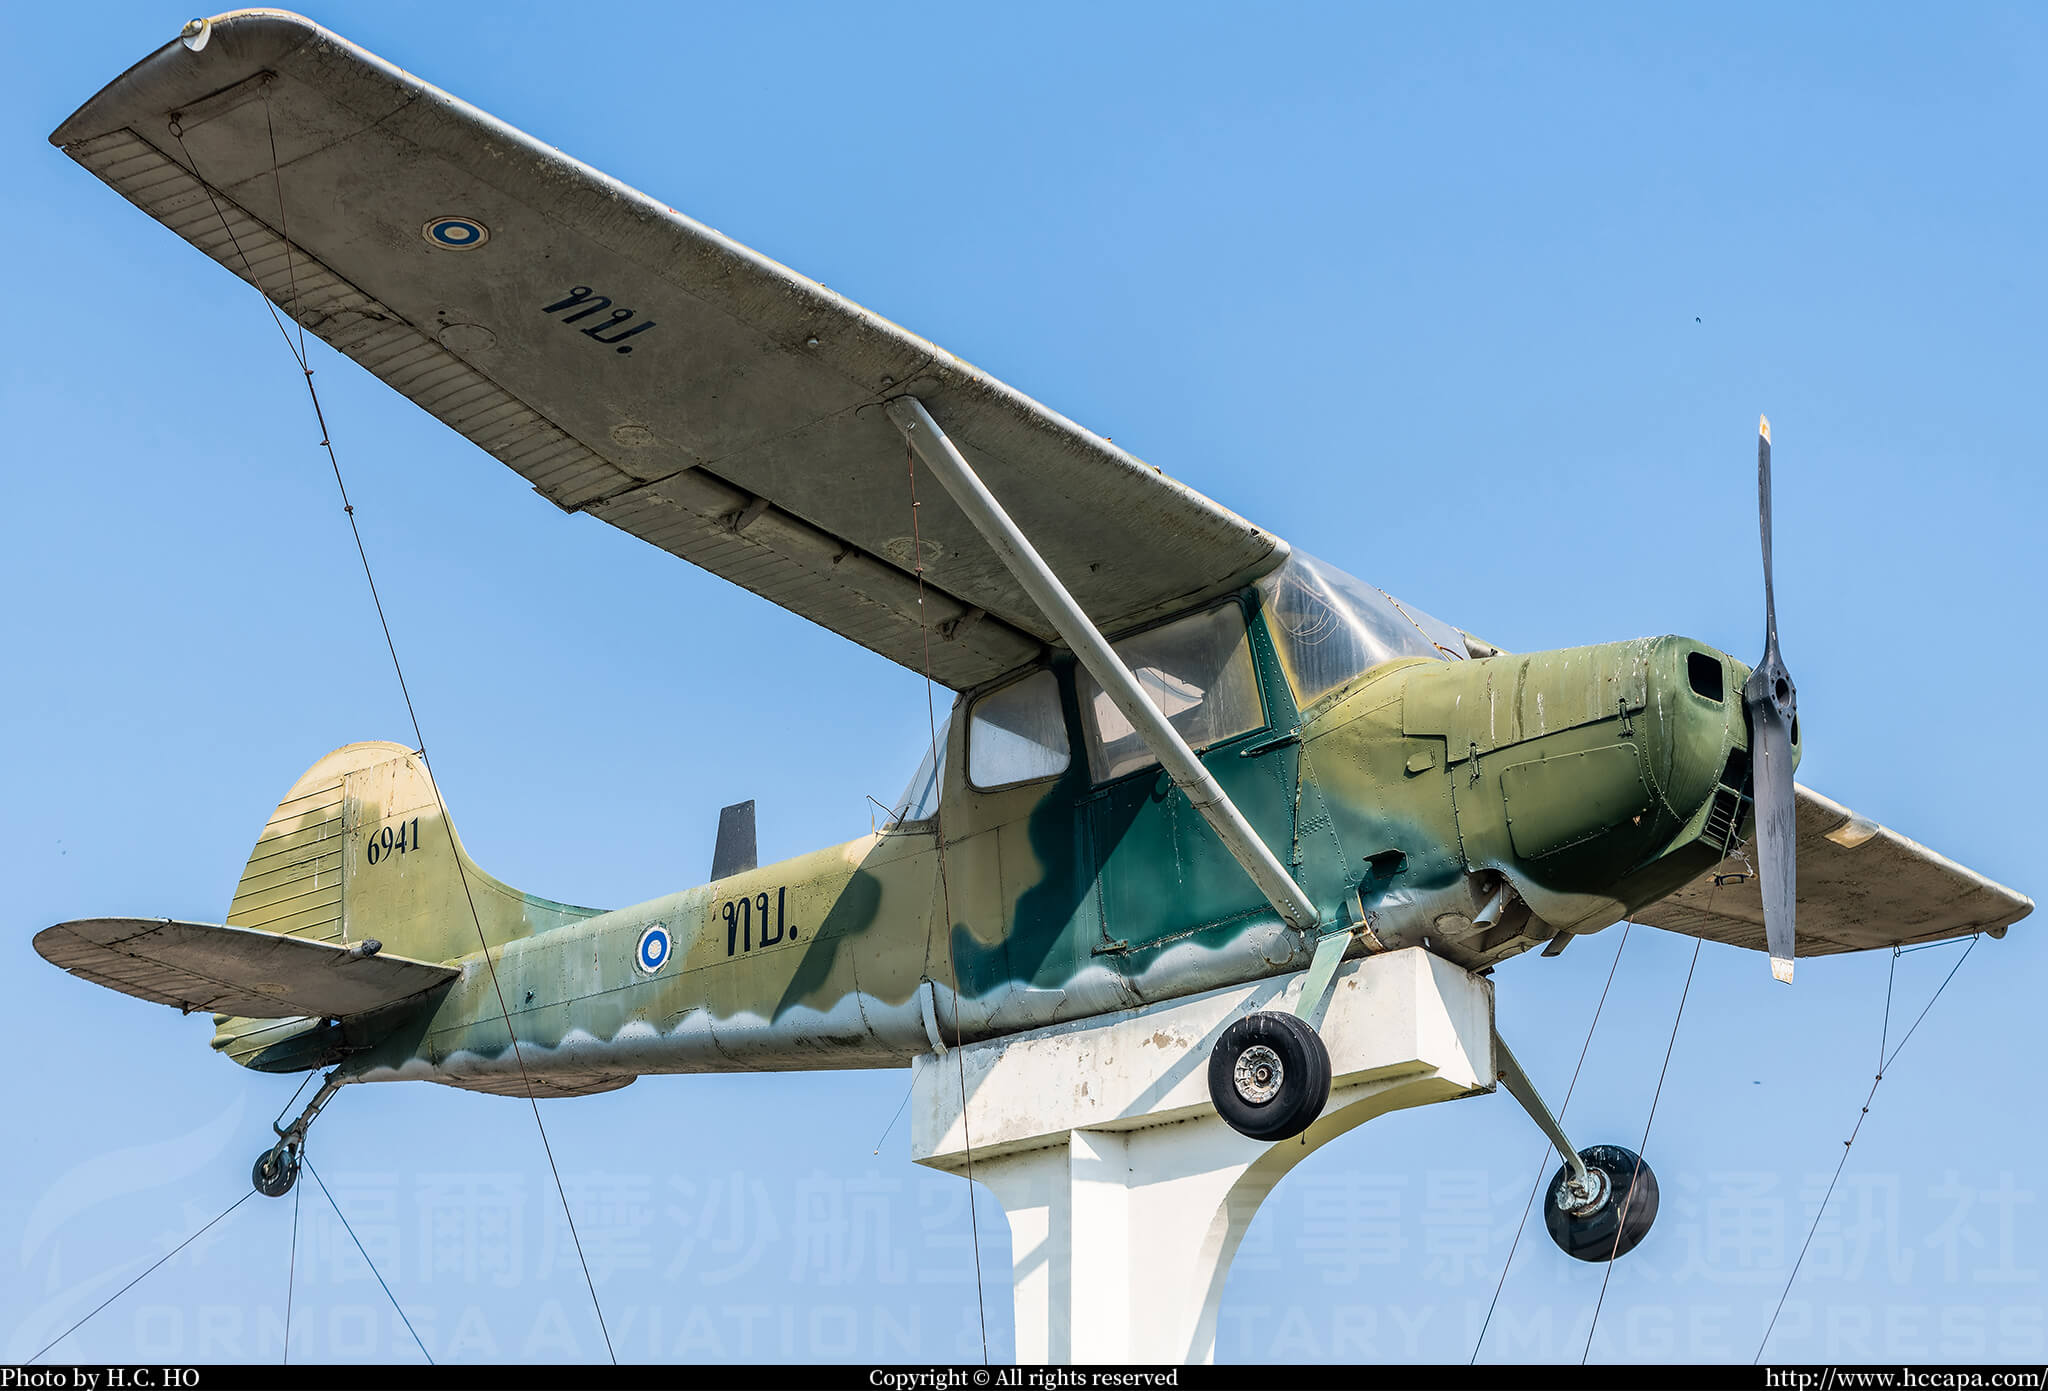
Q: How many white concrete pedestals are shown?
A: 1